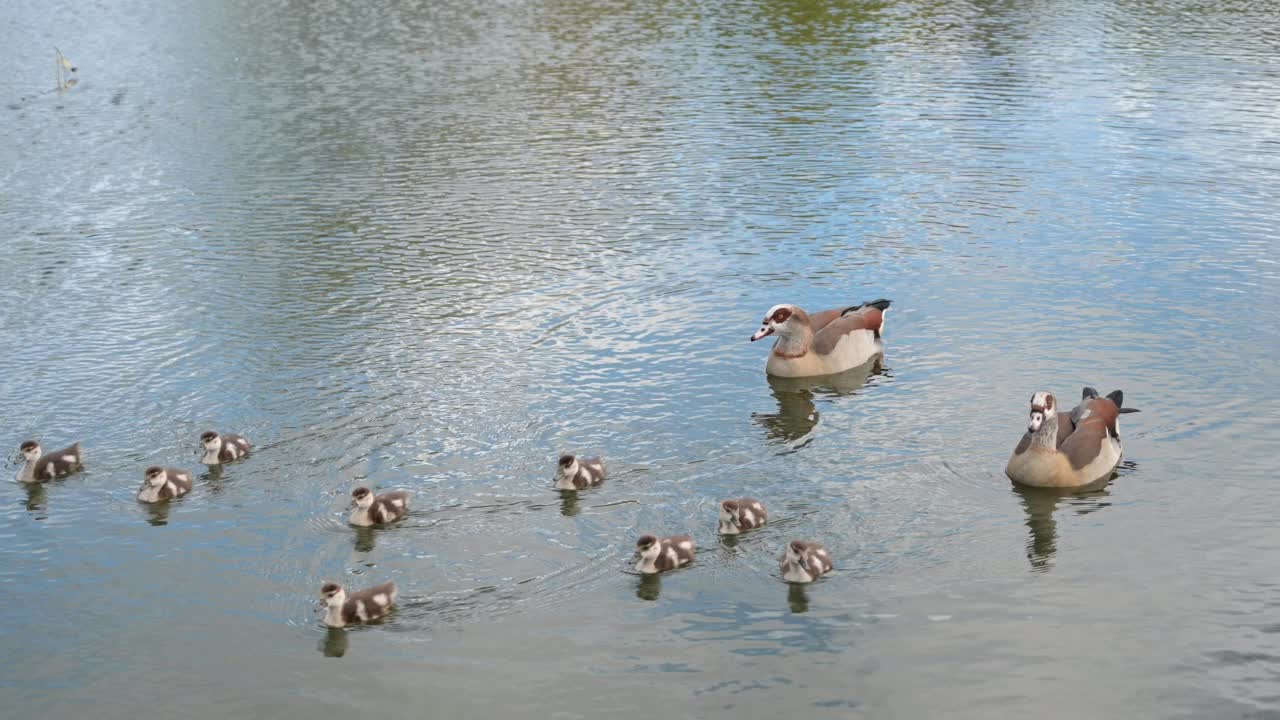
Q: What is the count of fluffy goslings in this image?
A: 9